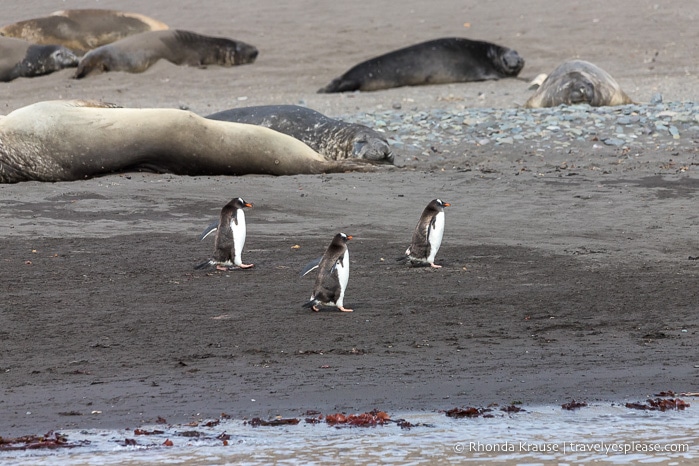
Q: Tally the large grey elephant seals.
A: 7